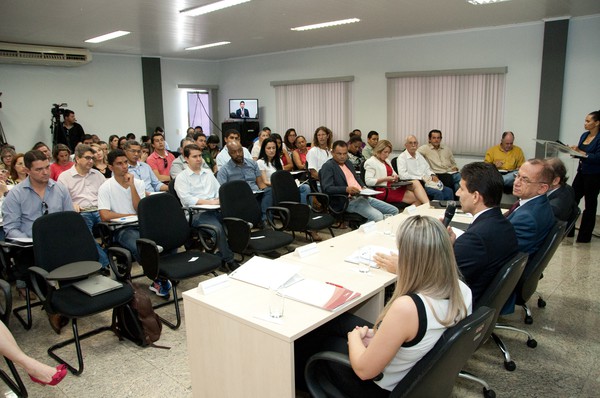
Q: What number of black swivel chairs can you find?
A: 4